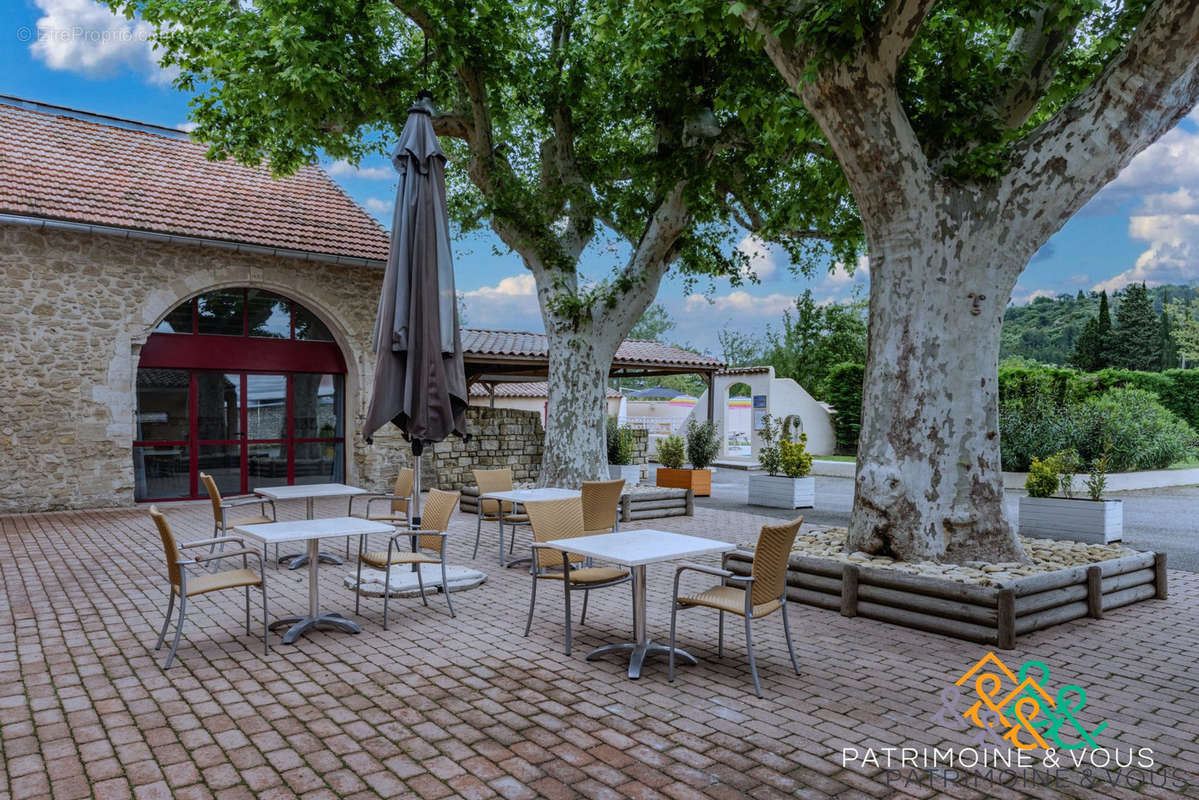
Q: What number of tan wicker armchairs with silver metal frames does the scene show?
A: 8